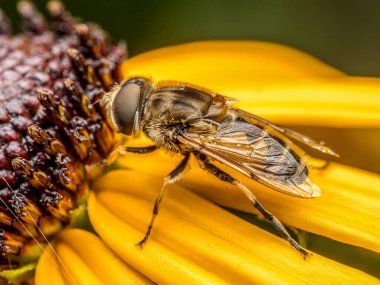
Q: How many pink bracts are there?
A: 0